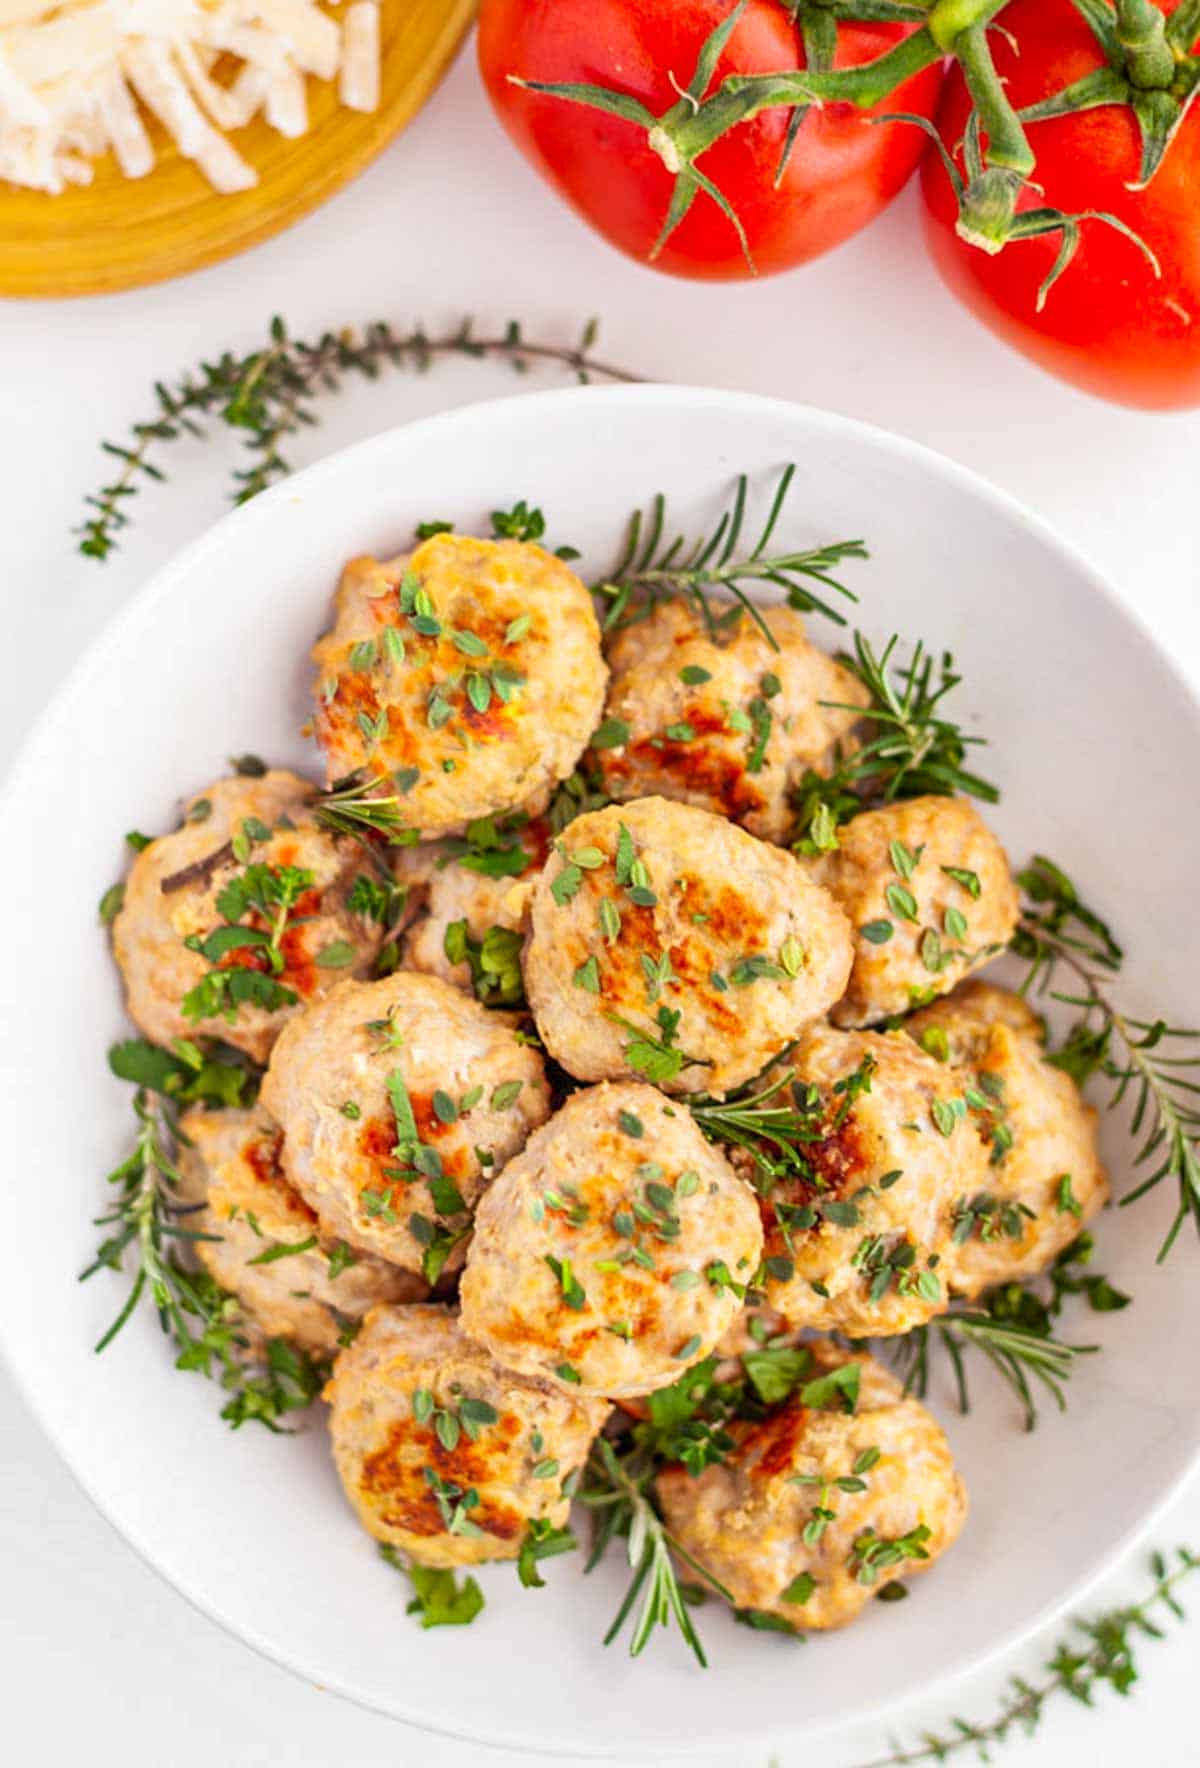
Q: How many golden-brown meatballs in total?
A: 13